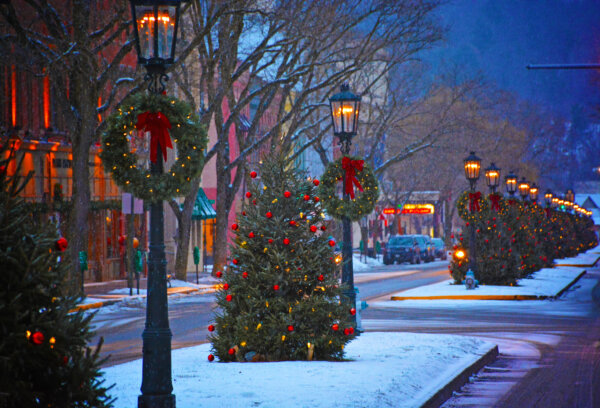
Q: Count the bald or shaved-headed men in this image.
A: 0